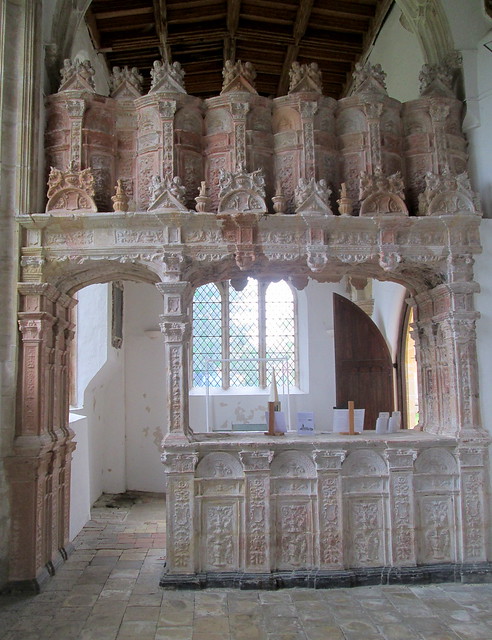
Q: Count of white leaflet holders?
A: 2